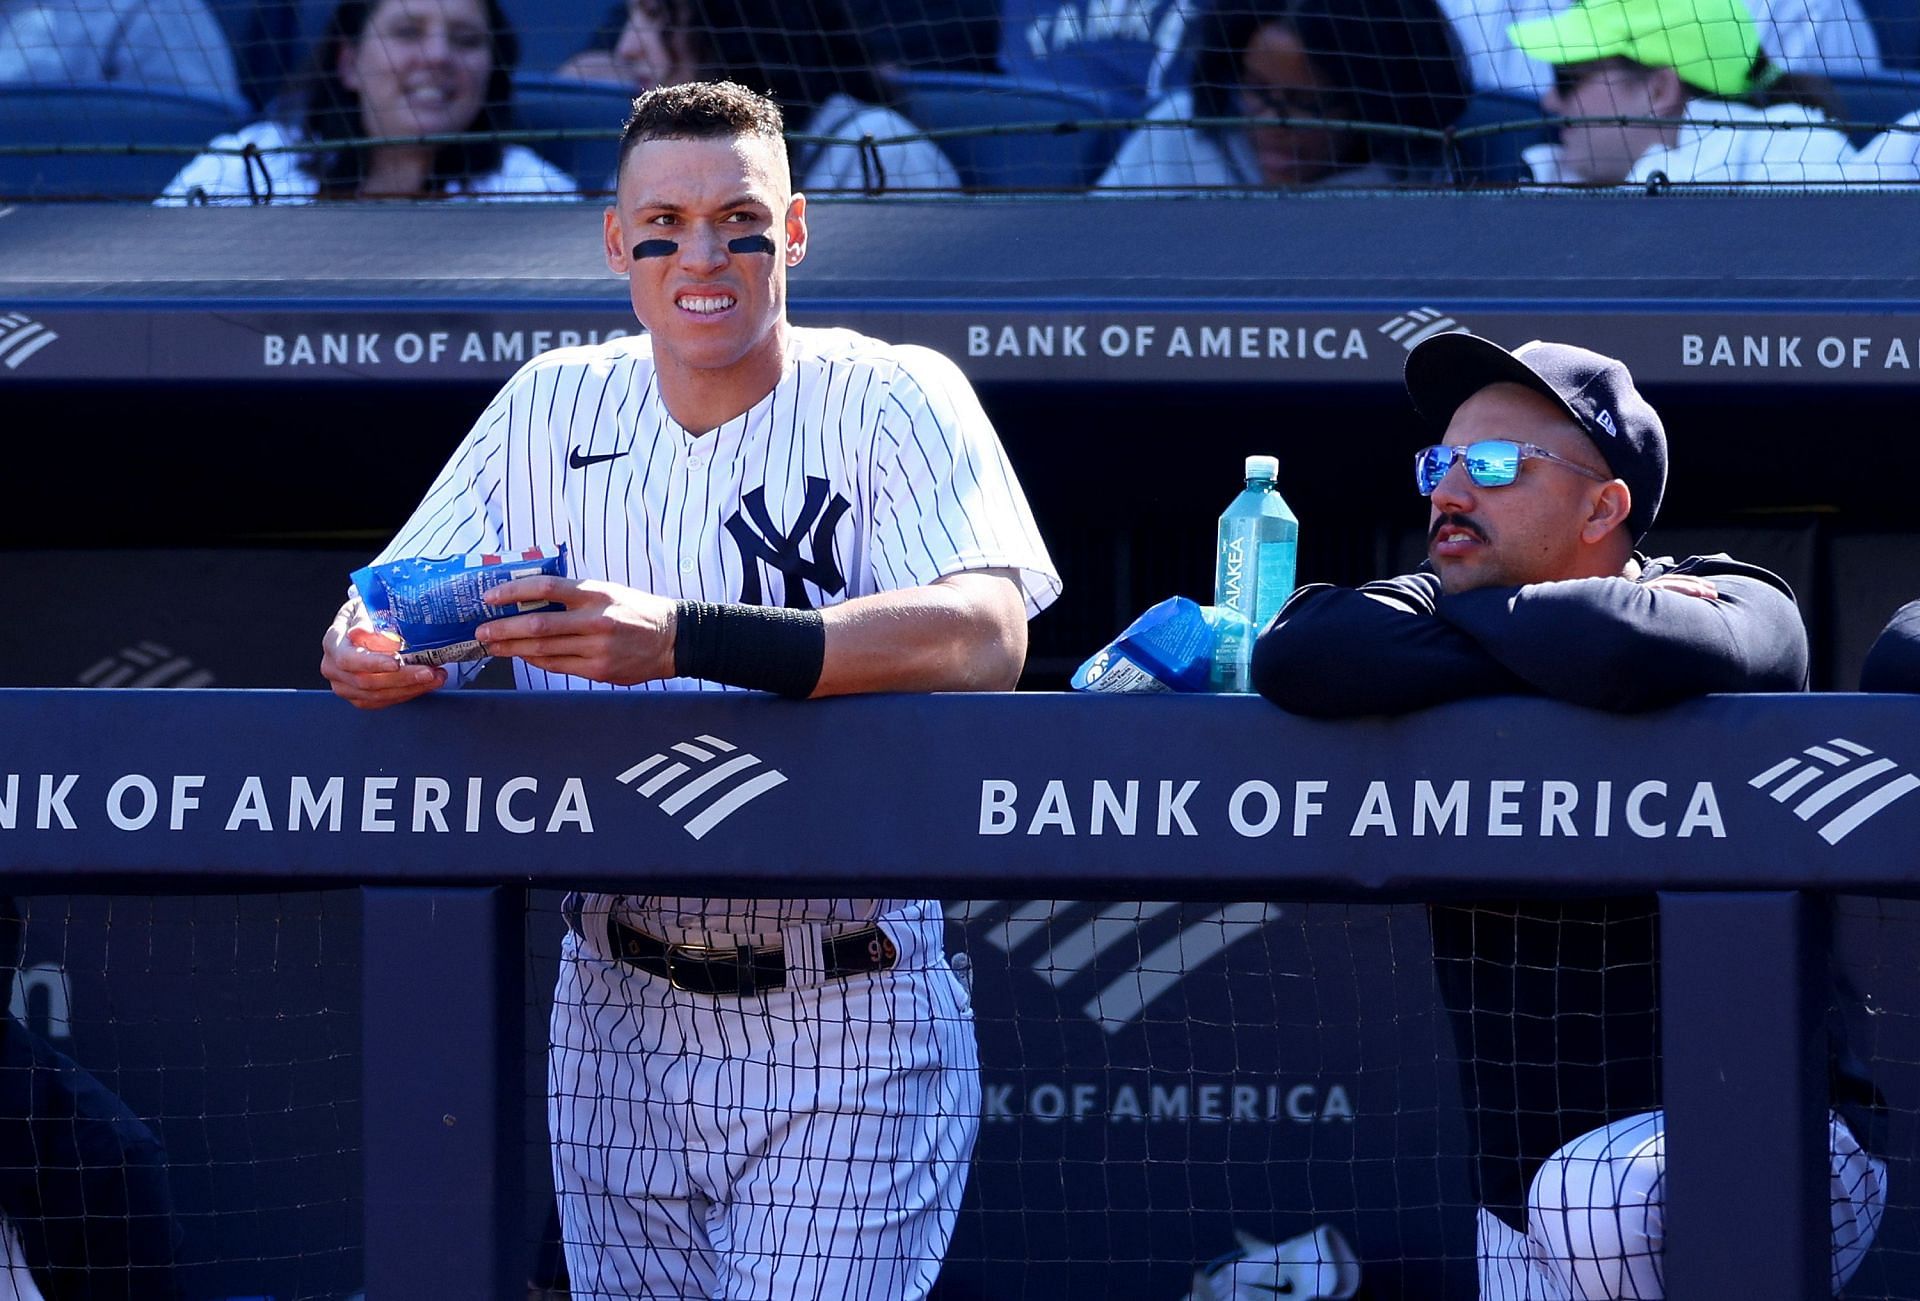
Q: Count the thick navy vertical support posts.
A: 2